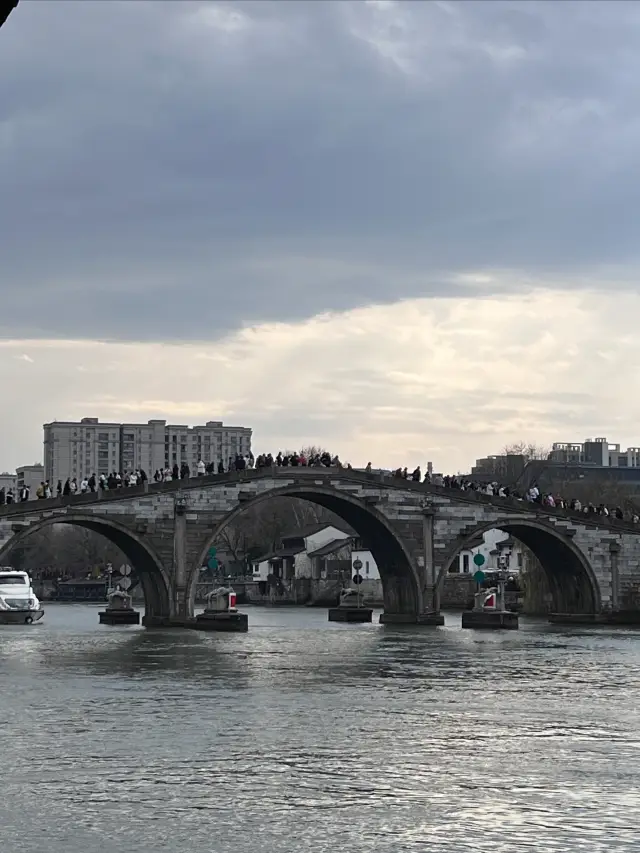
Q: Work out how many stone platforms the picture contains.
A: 4